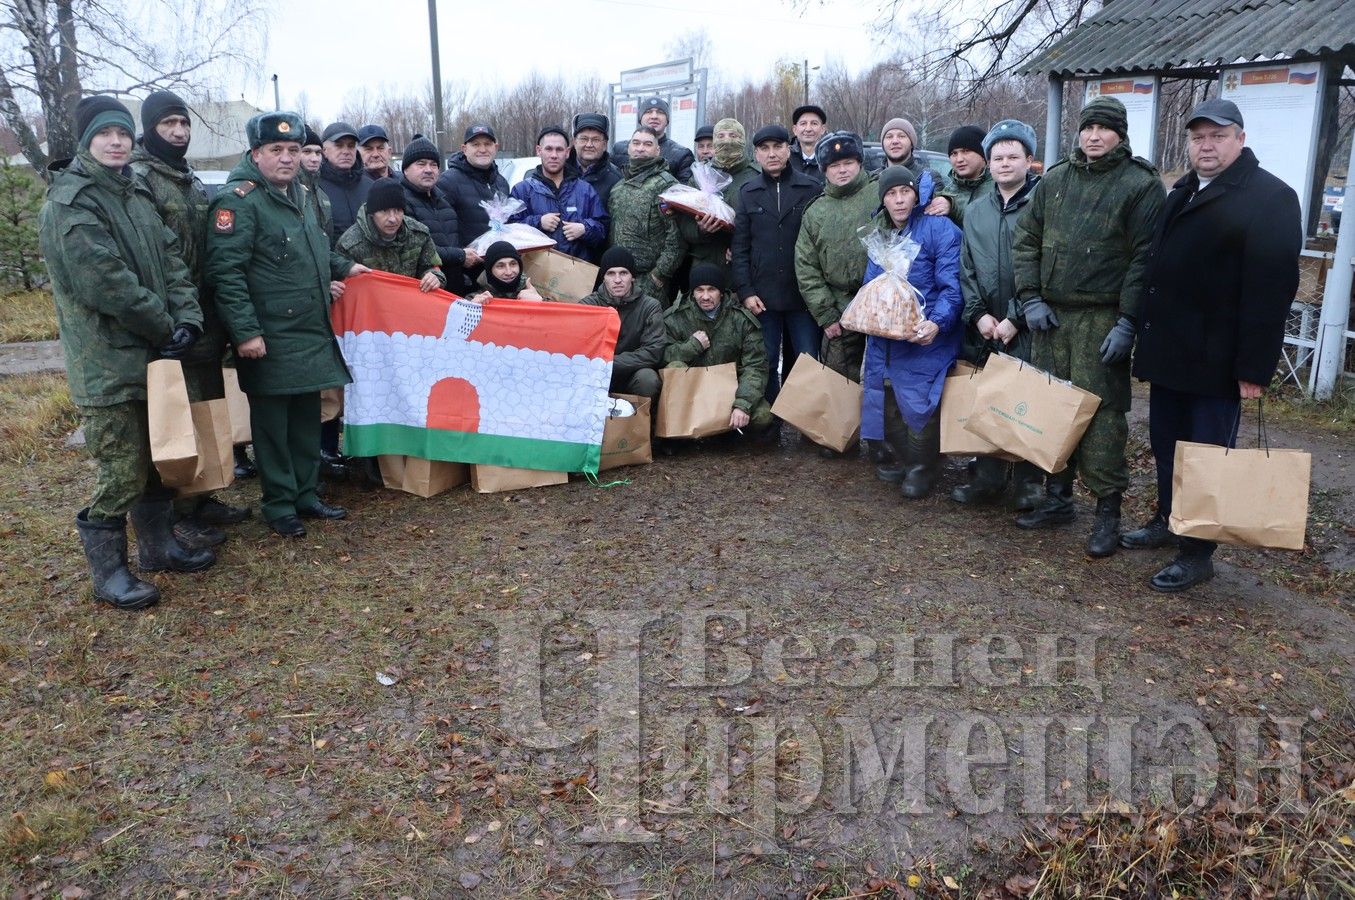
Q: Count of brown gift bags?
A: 13